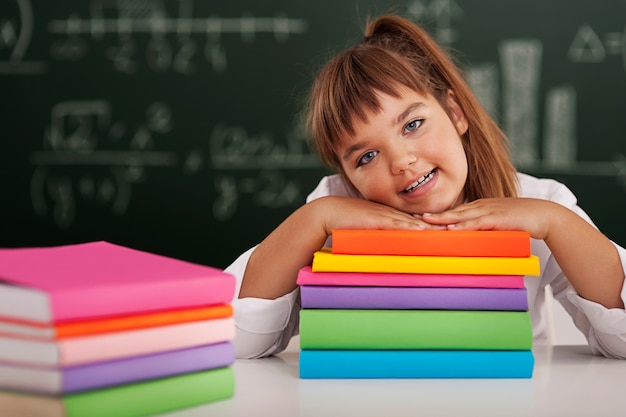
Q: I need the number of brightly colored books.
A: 11